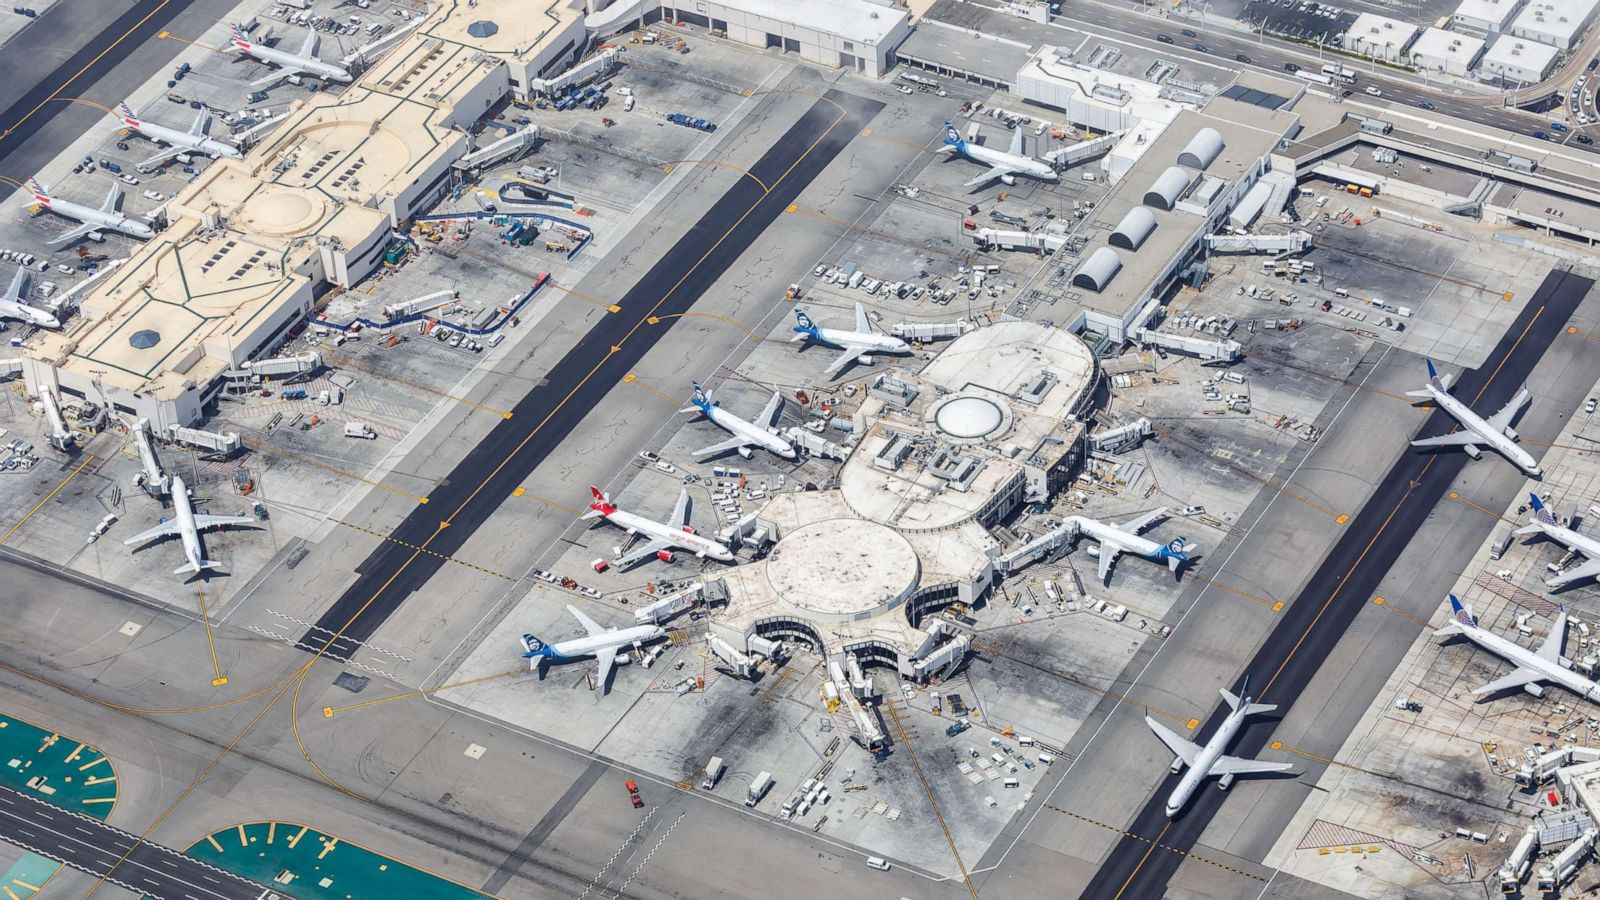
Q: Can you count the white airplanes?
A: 15